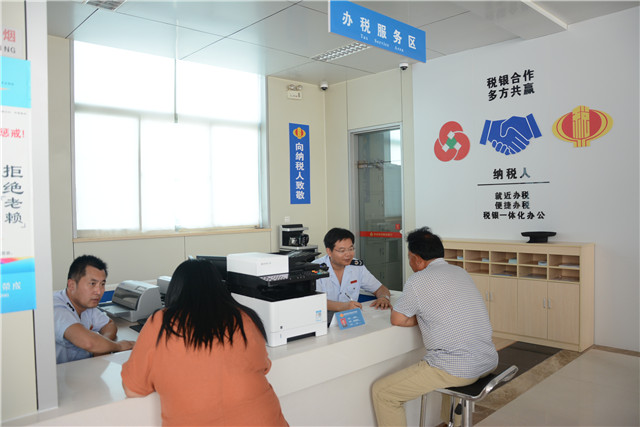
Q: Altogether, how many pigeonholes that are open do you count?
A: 10